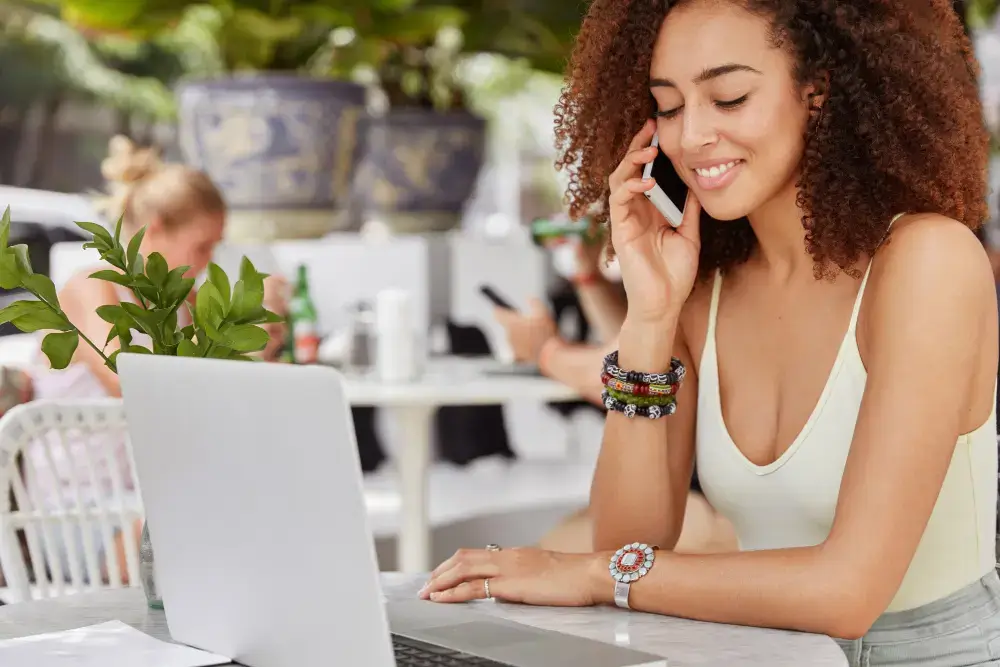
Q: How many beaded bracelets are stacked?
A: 4